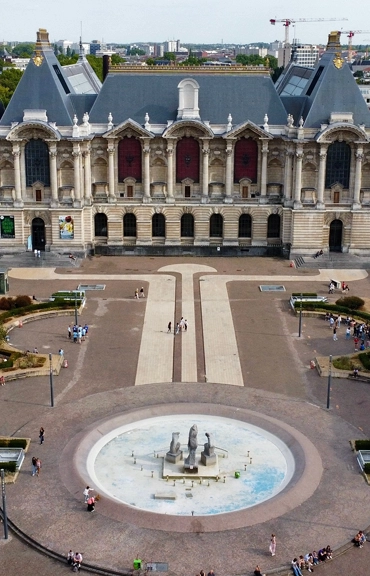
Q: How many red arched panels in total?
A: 3